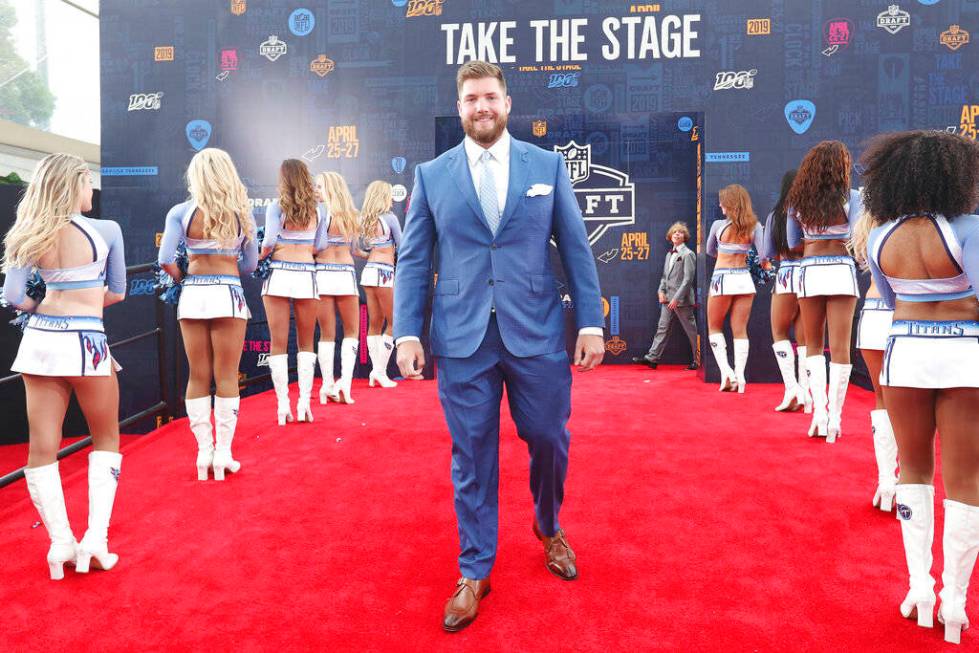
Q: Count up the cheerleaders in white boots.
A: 10